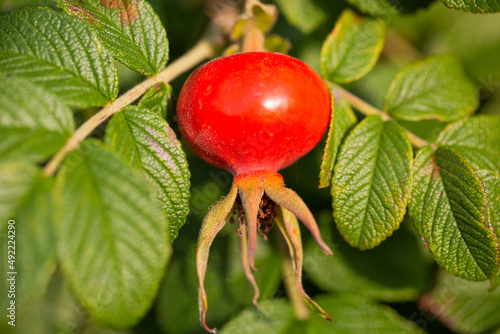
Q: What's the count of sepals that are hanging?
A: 5